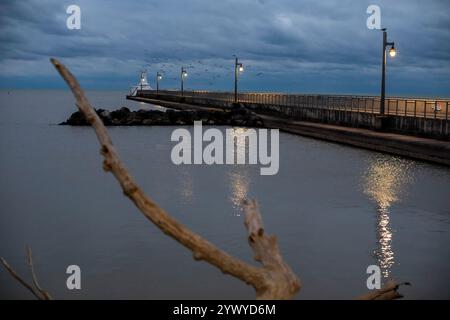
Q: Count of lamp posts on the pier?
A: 5